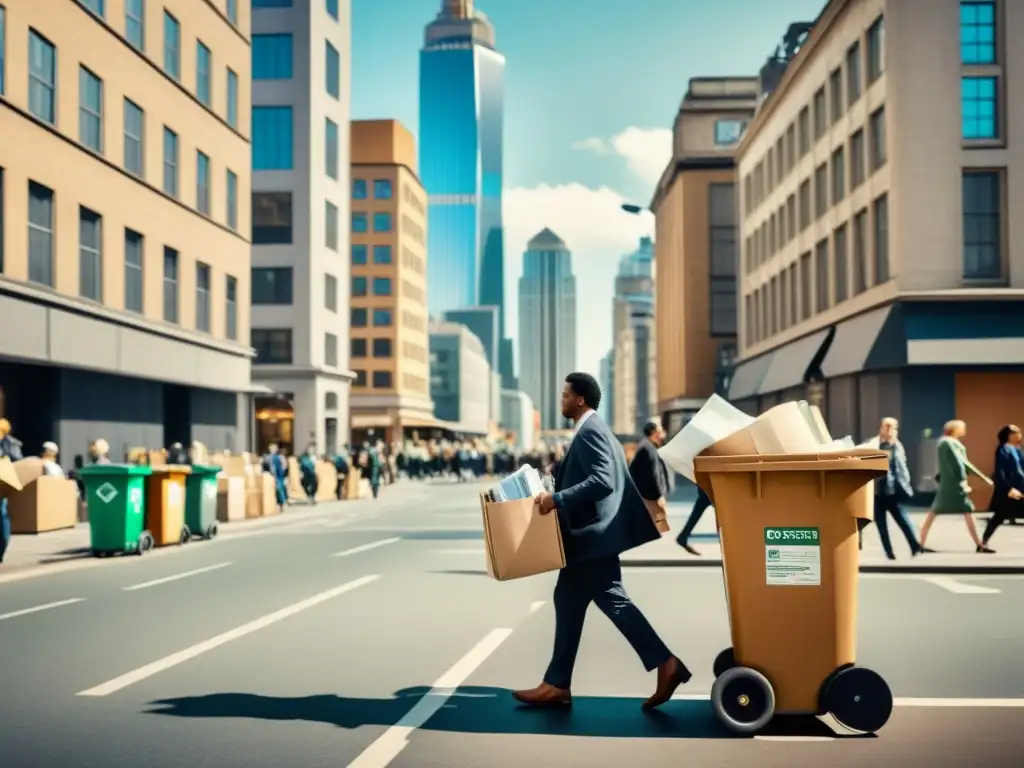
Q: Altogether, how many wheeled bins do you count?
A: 4